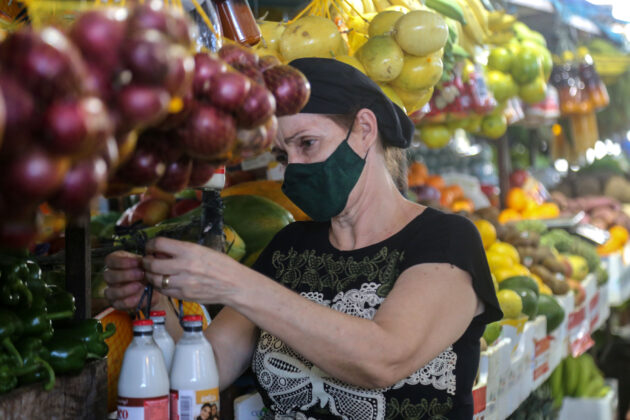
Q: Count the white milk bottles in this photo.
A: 3